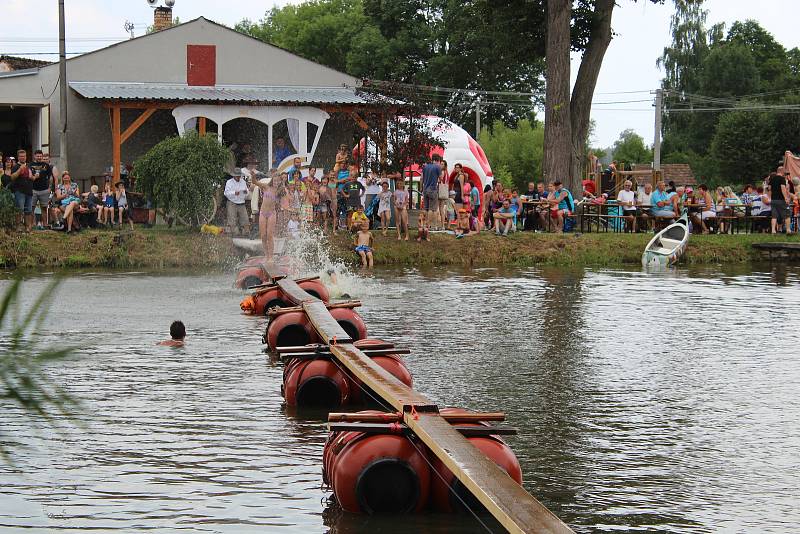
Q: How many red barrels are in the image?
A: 10